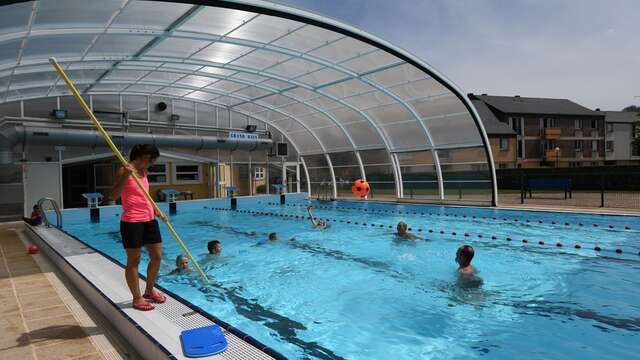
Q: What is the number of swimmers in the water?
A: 6